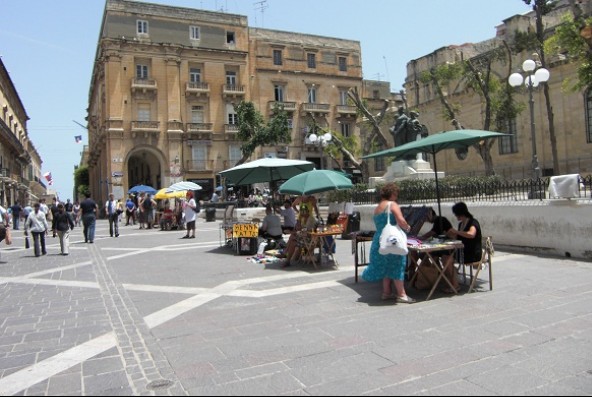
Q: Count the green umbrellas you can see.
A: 3